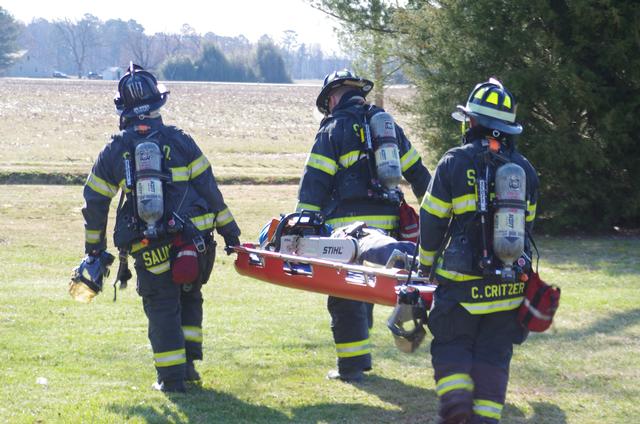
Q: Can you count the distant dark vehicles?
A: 2